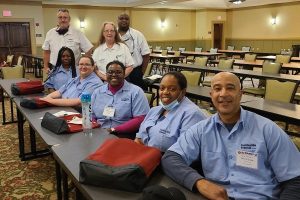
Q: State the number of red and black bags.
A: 4